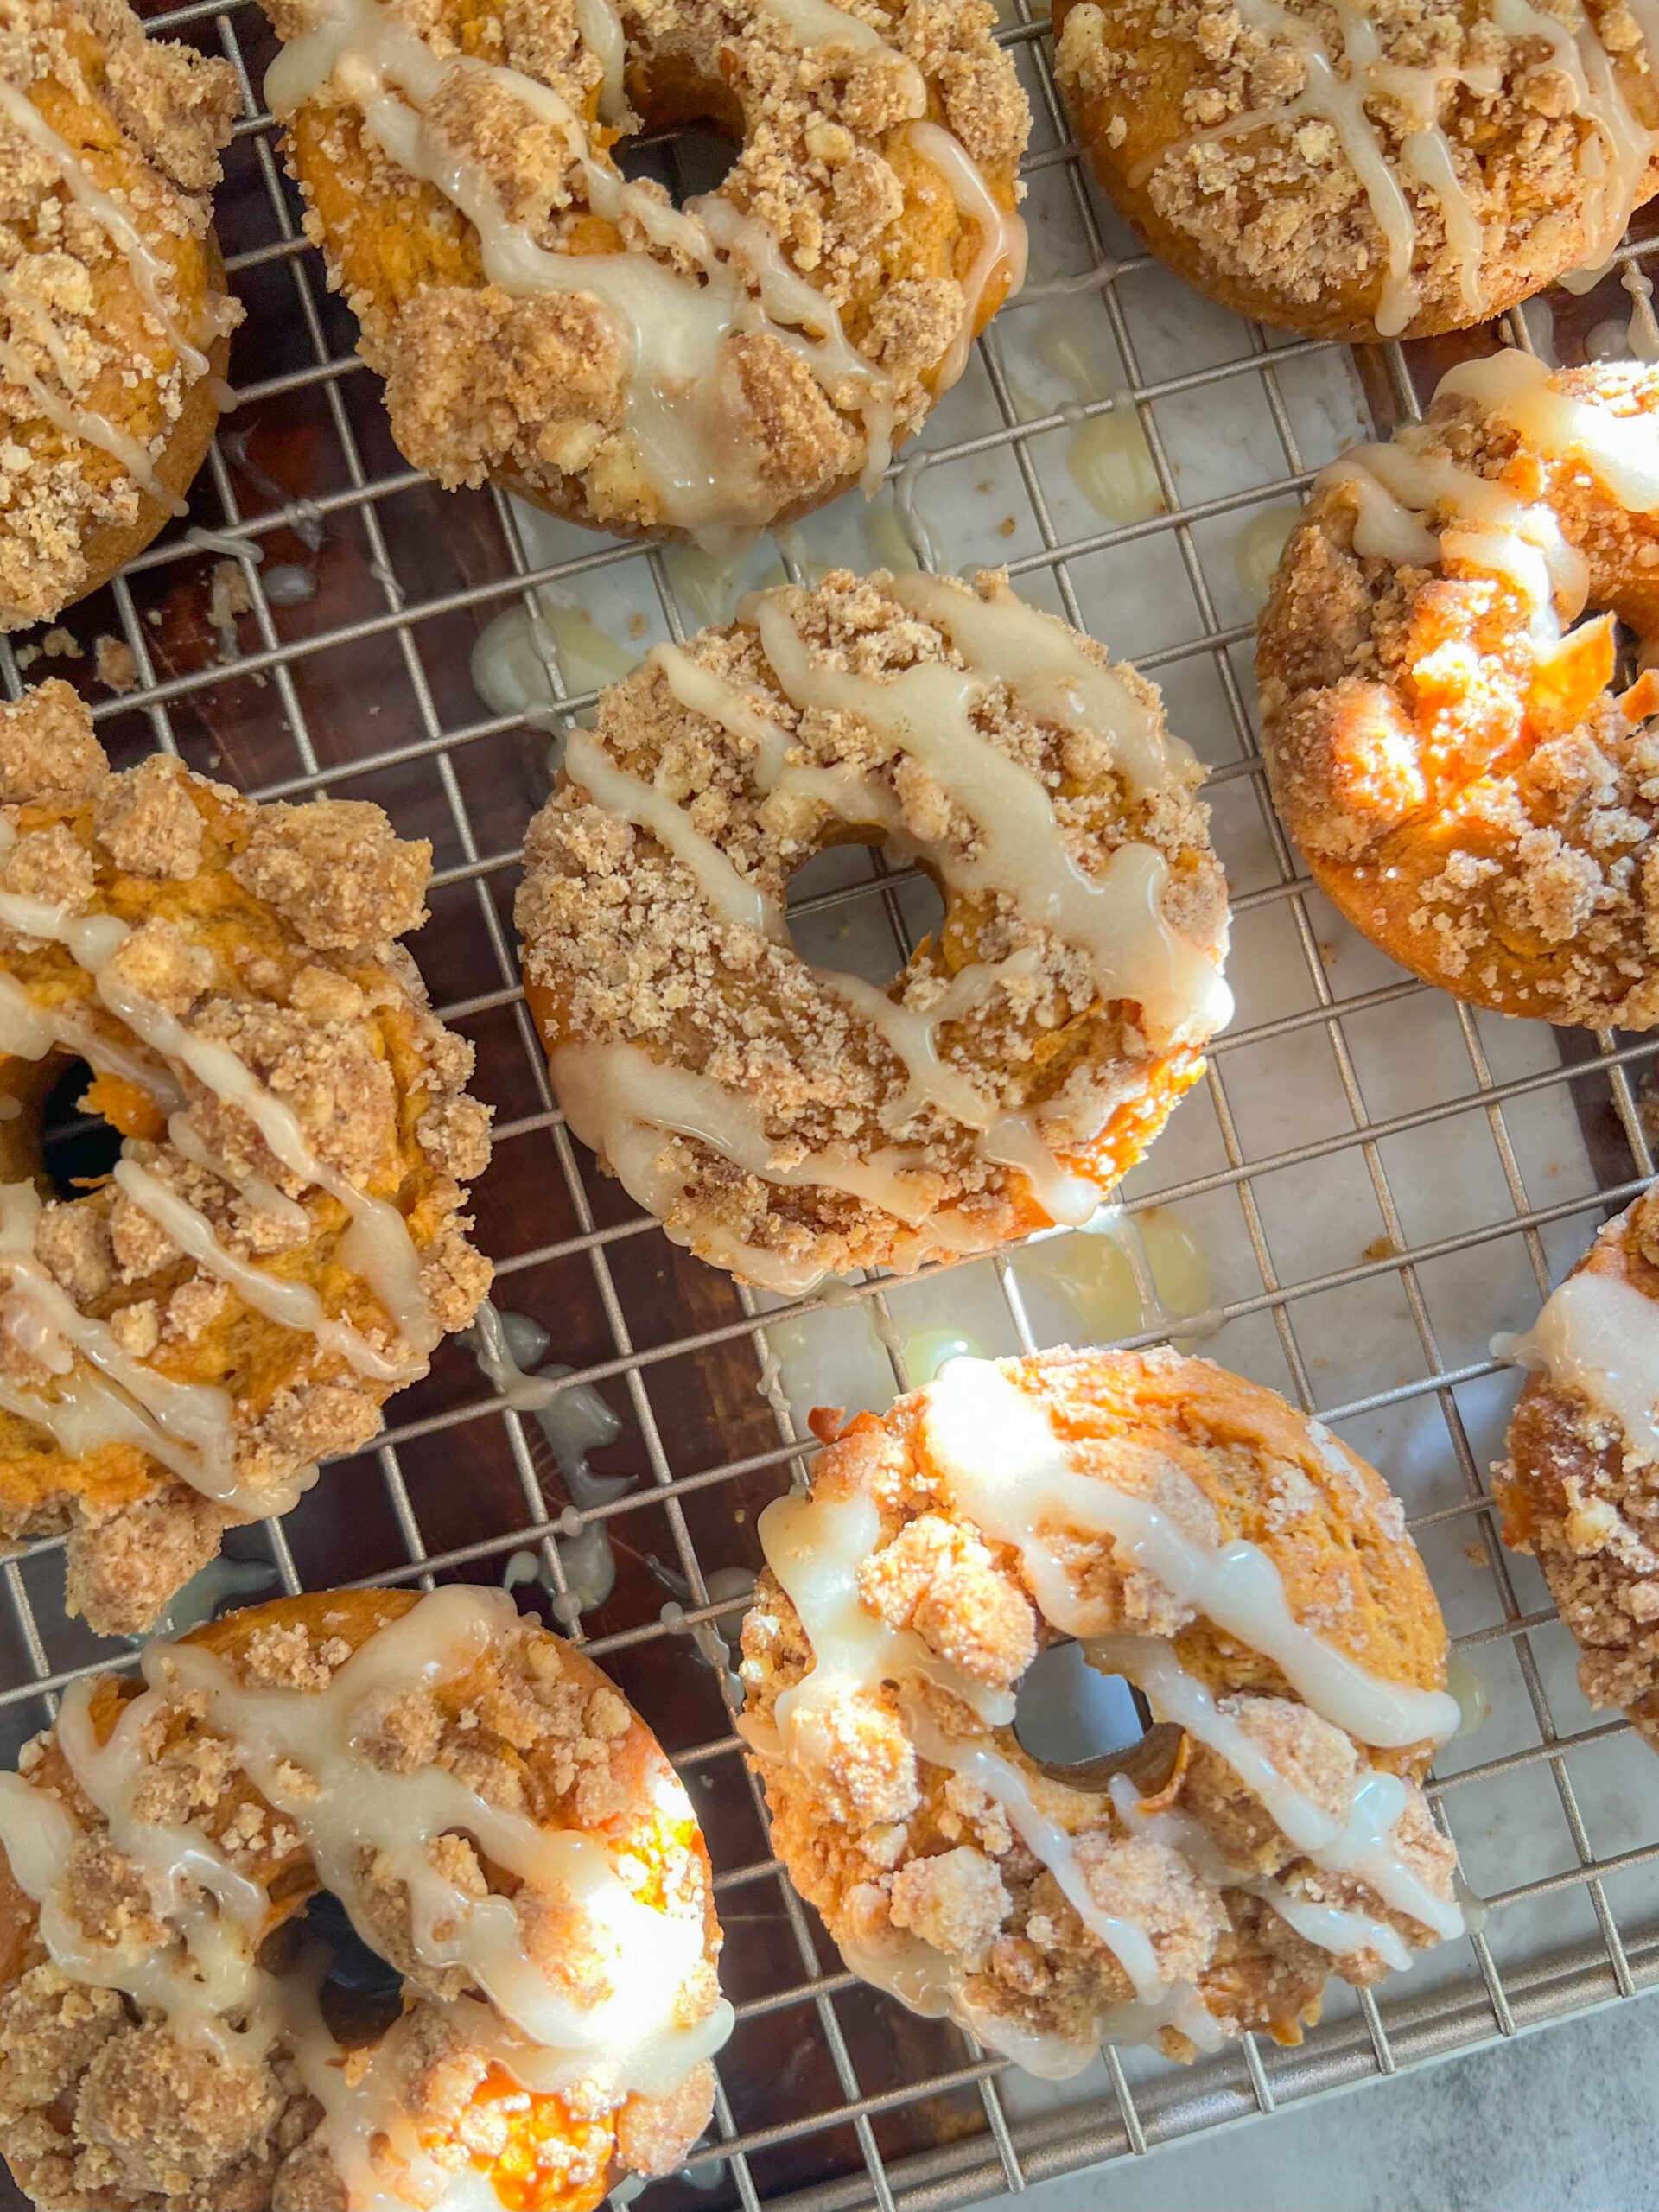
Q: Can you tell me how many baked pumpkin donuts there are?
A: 9